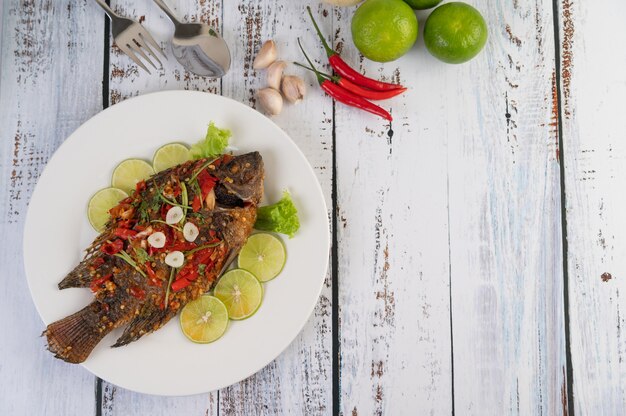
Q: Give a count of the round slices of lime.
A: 6